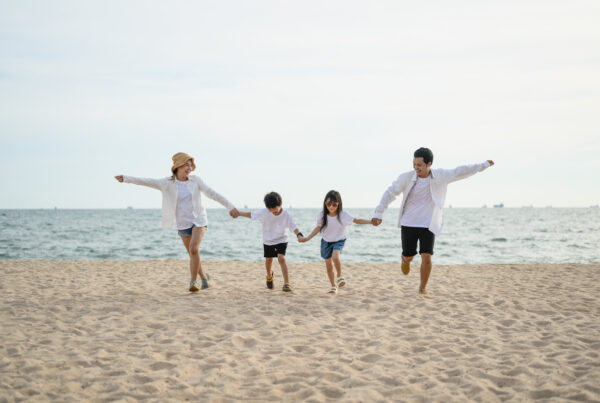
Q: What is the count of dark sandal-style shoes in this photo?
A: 2